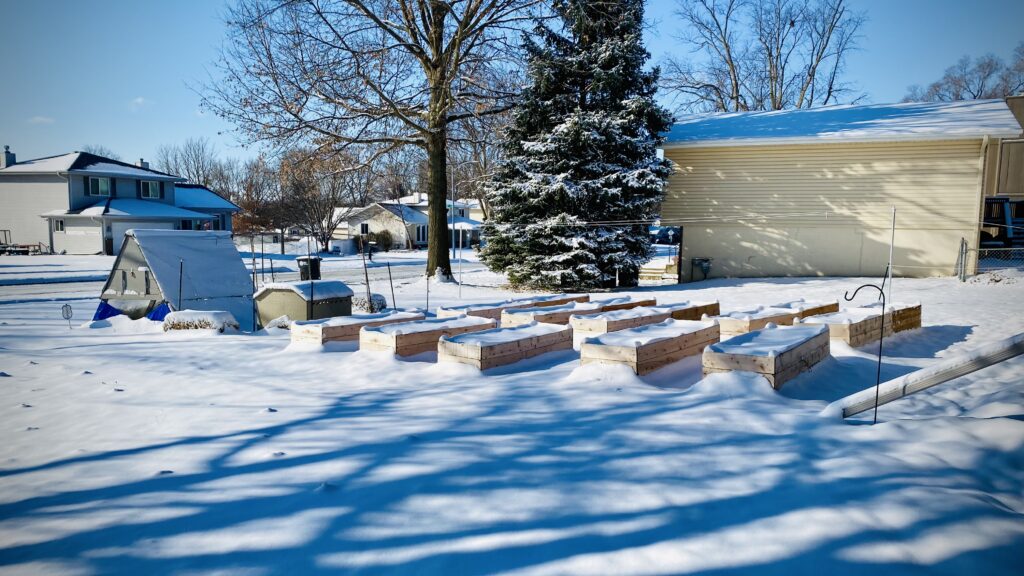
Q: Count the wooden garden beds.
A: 15